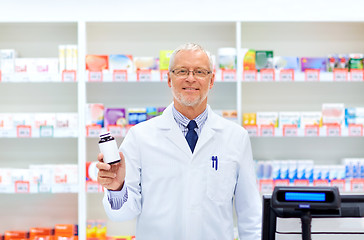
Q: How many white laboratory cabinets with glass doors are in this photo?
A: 0